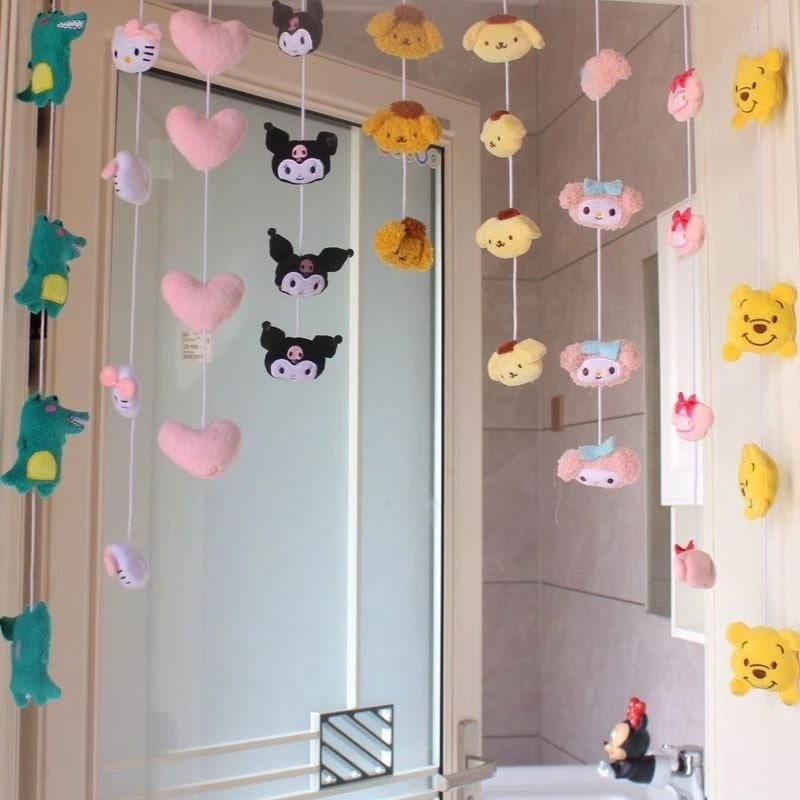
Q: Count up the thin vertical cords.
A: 9